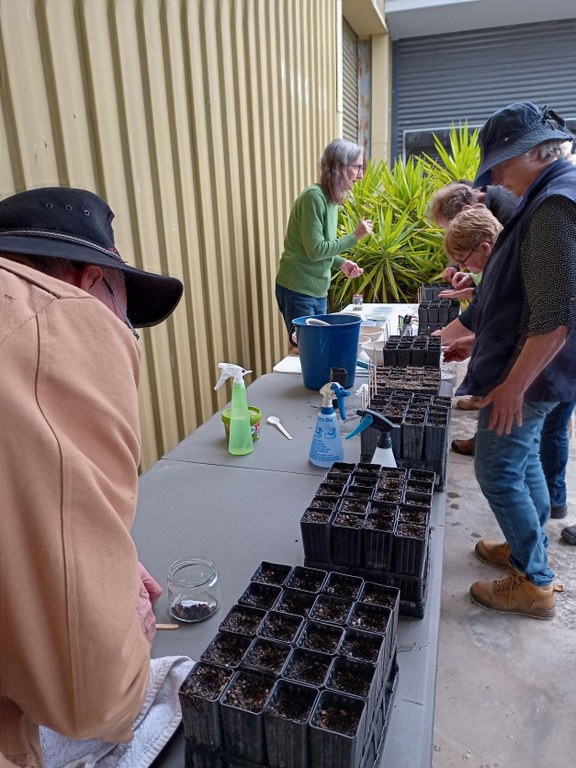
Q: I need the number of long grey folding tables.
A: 1